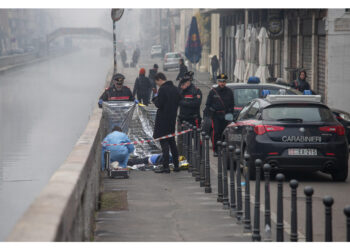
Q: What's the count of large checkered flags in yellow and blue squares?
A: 0